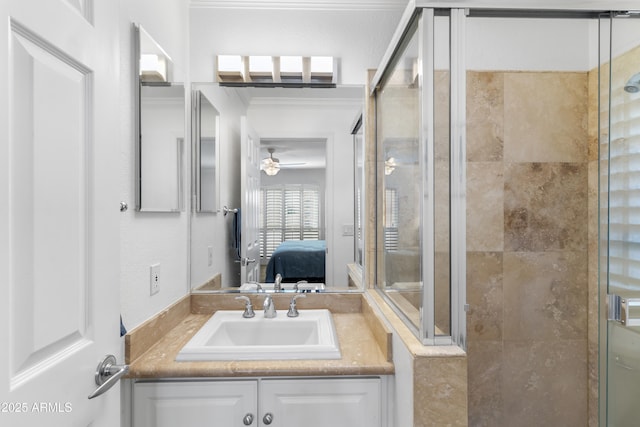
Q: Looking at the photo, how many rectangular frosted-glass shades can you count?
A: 4